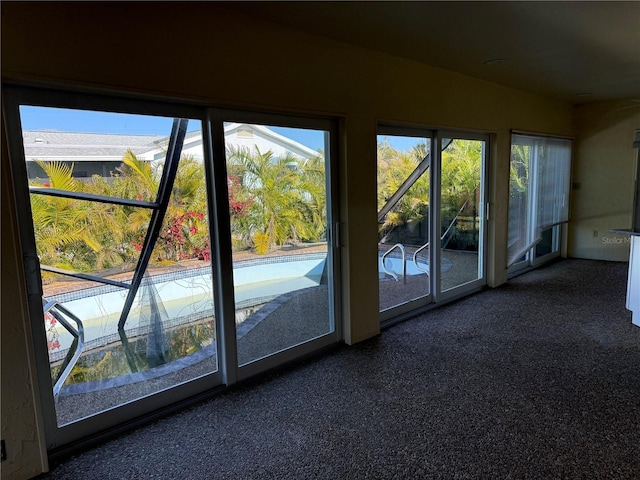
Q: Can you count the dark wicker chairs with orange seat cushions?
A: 0